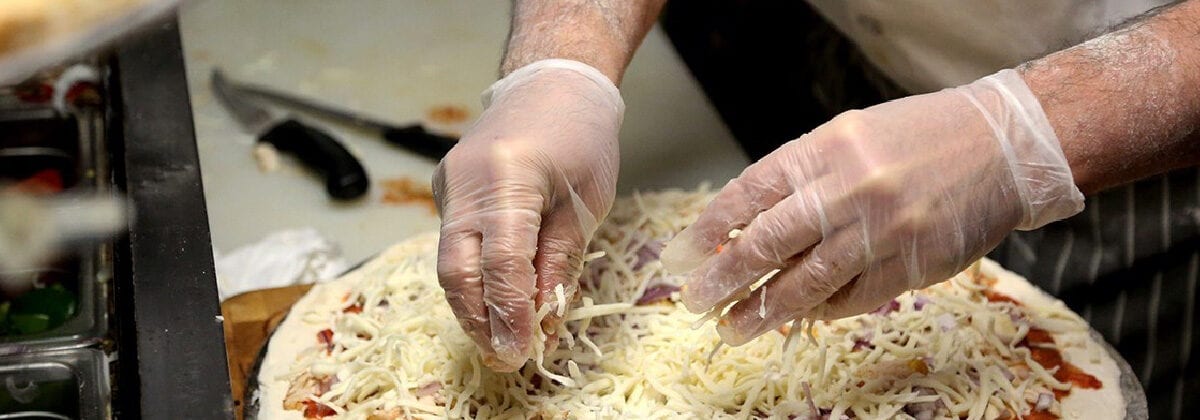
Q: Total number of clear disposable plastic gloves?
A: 2